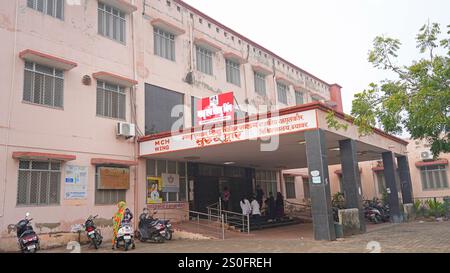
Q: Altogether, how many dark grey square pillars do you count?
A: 4